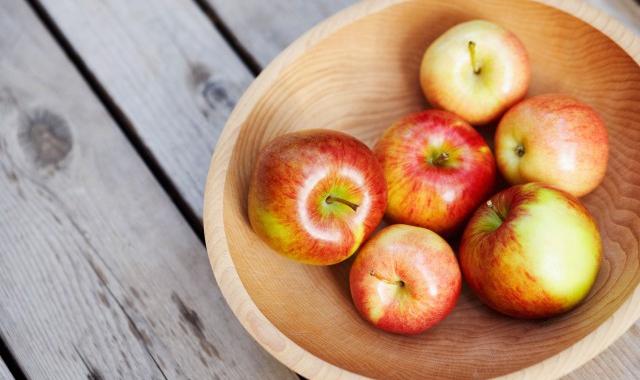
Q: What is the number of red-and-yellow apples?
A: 6